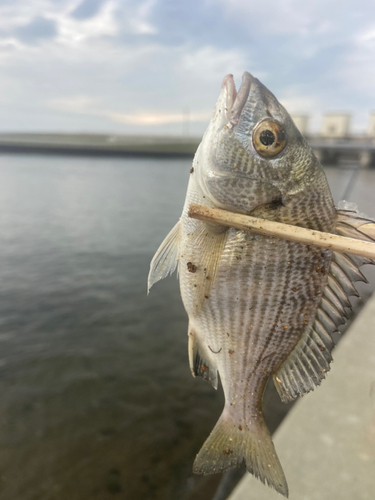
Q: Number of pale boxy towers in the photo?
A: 3